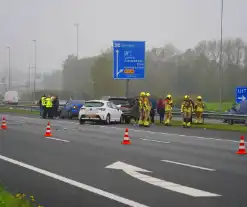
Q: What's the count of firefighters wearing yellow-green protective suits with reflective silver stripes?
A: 5